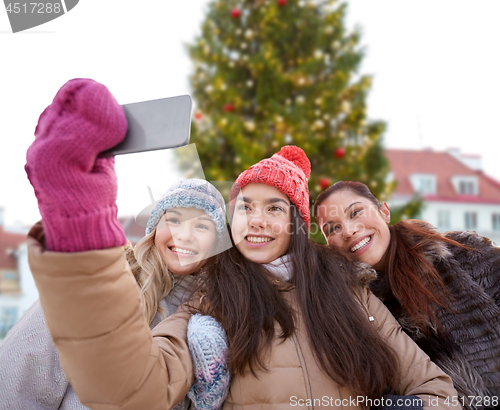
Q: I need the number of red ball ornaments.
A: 6